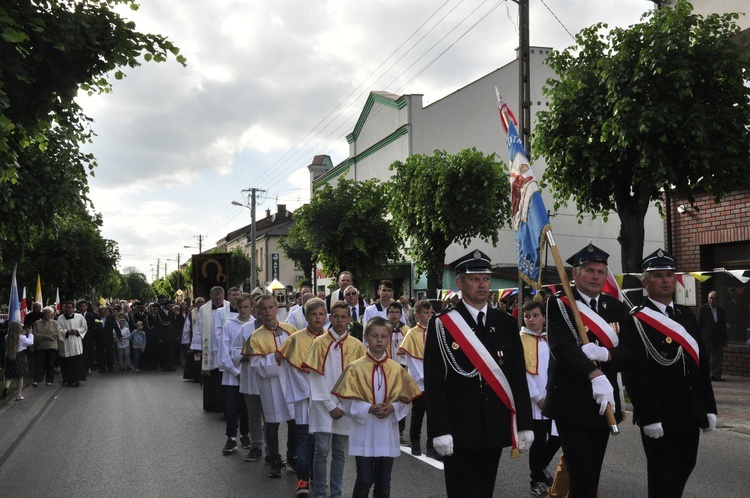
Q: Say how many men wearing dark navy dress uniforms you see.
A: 3